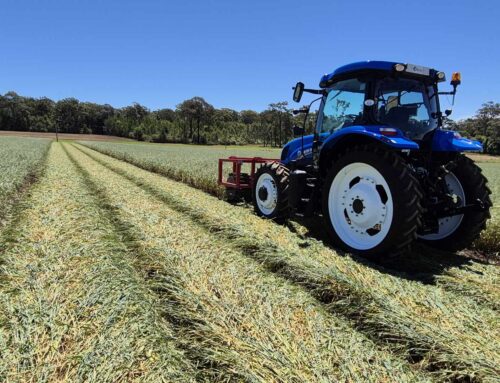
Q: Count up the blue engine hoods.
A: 1